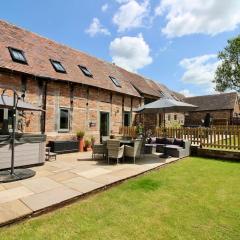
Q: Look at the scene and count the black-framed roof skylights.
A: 4